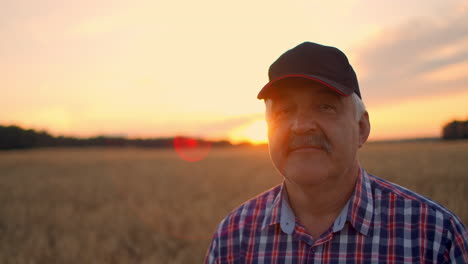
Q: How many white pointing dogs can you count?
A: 0